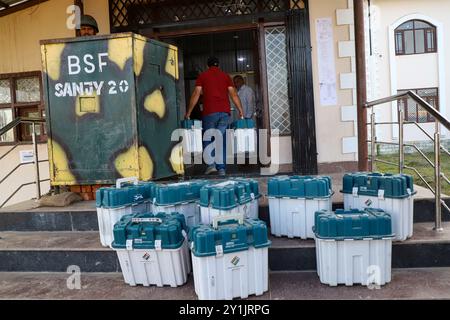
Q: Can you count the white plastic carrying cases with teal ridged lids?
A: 10